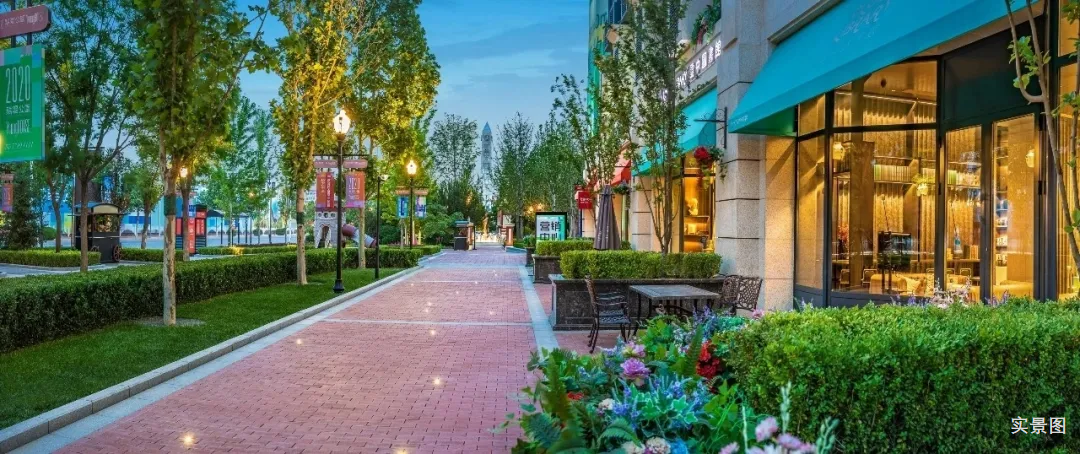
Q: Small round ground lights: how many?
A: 13